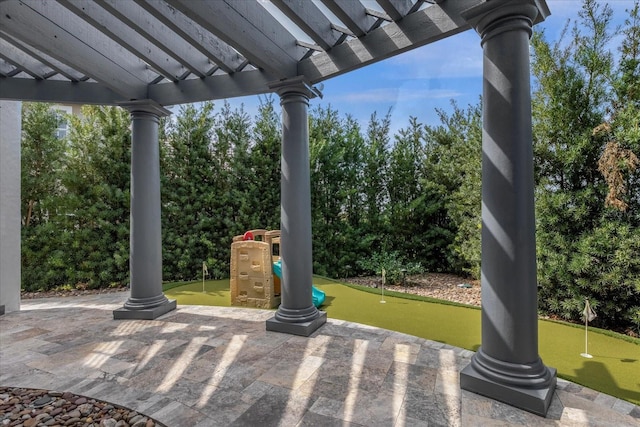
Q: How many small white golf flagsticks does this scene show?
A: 3